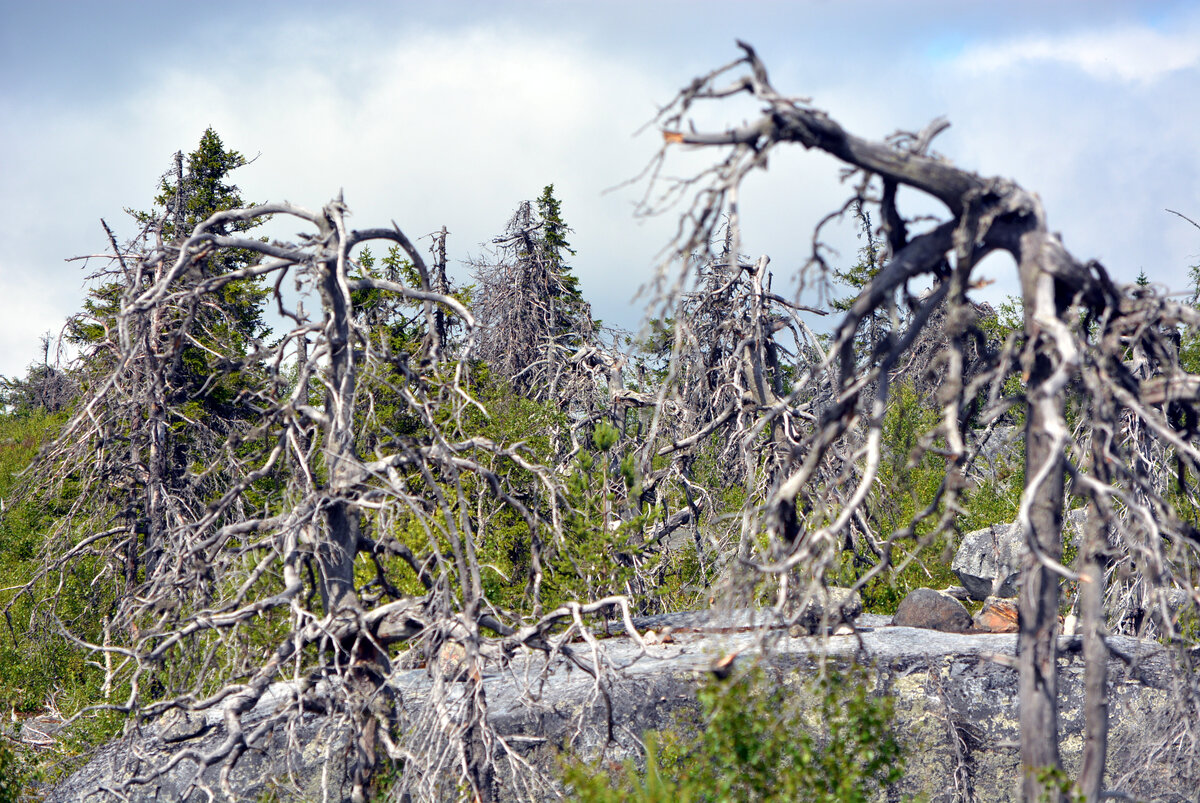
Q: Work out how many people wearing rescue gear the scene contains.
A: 0